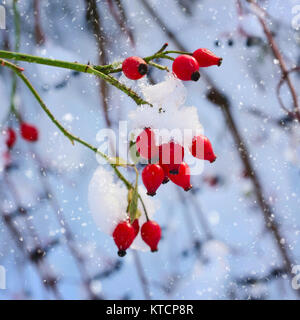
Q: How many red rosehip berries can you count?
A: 14